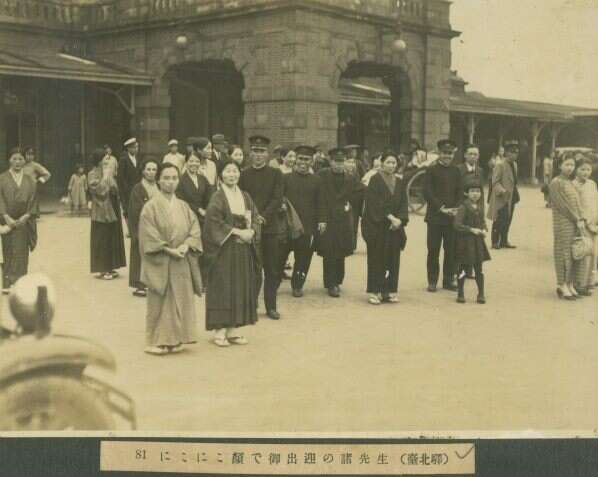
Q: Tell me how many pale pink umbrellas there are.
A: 0